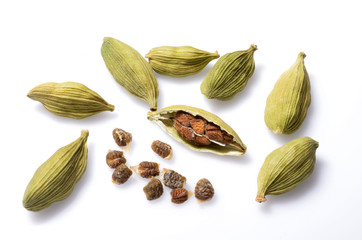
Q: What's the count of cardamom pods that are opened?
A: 1